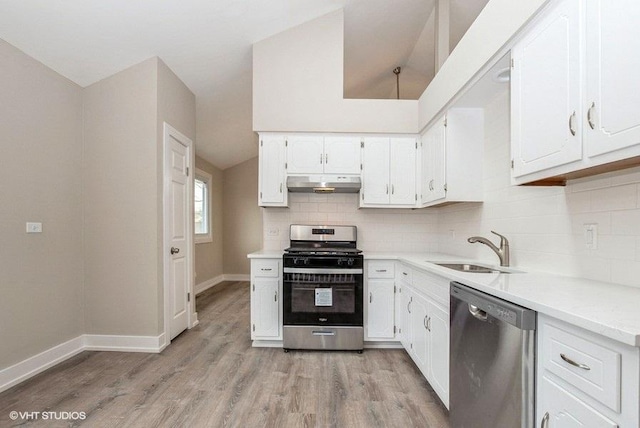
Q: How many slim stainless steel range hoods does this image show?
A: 1